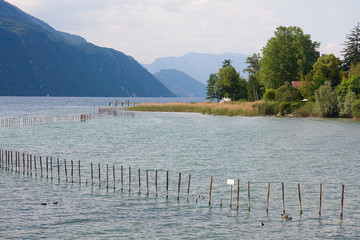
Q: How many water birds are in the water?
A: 7